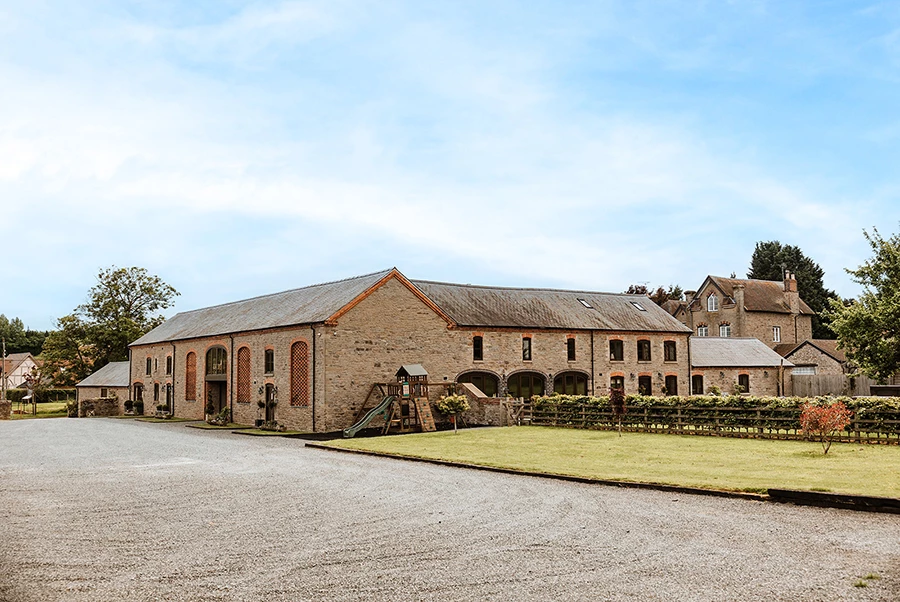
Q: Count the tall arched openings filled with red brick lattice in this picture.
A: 3